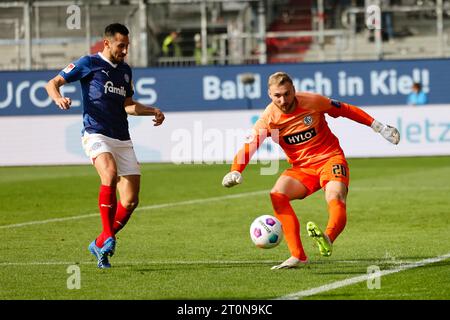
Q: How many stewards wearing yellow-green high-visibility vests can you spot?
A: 2